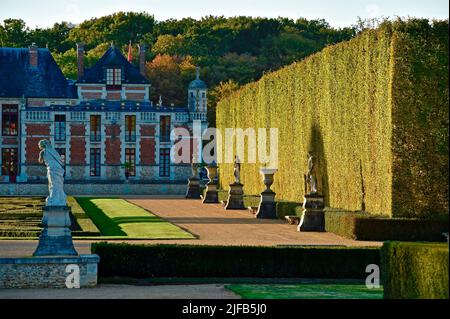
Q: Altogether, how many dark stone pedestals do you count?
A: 5